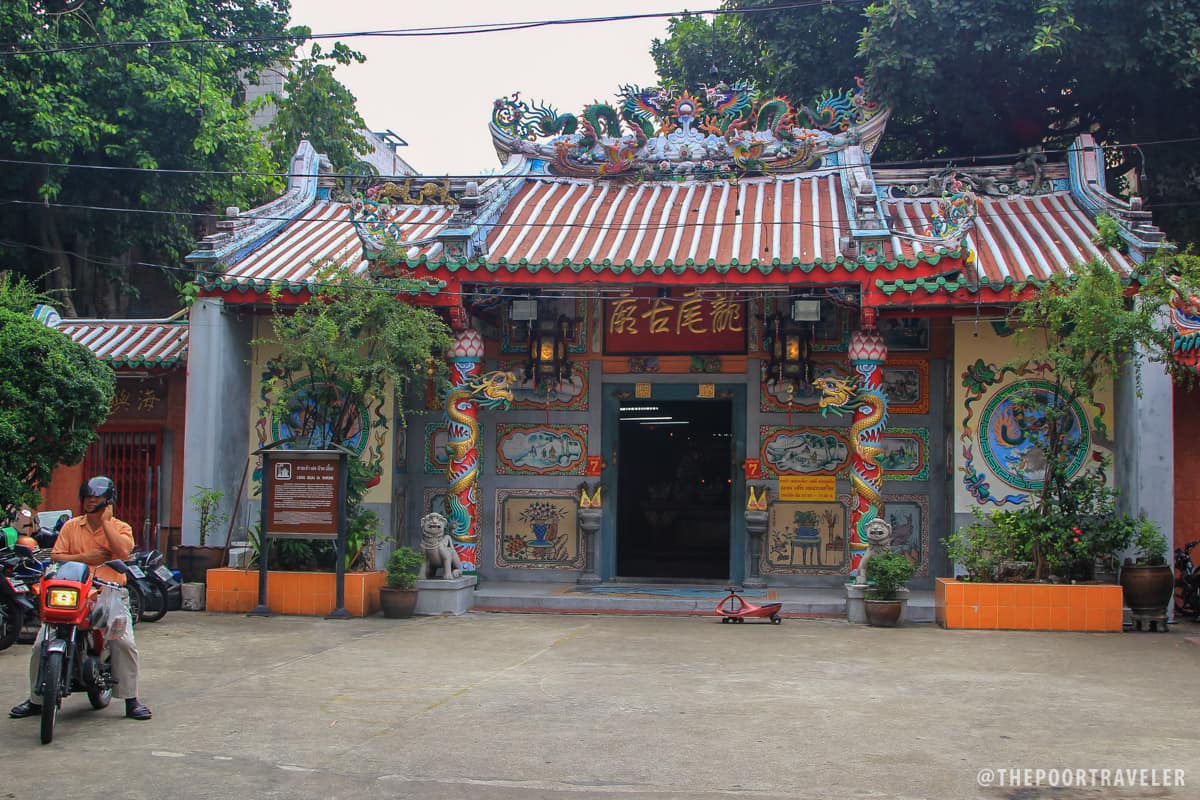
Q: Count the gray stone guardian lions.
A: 2